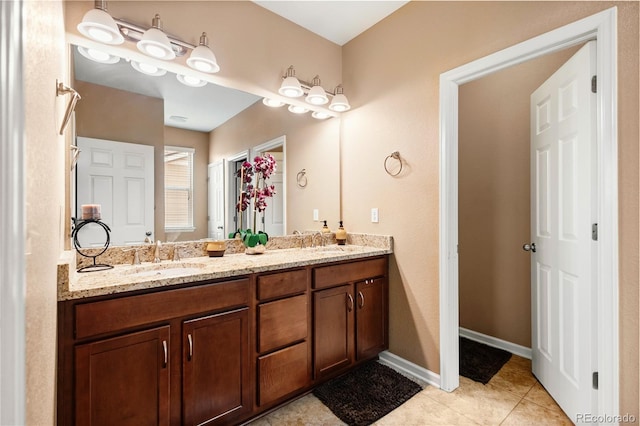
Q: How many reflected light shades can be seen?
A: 6